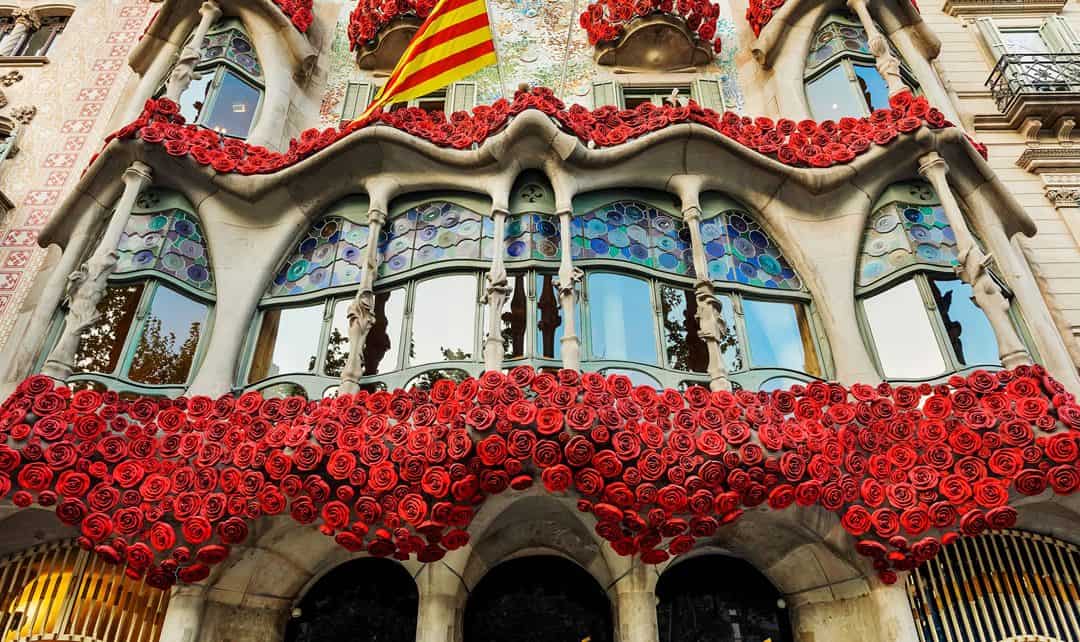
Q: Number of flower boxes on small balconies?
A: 2